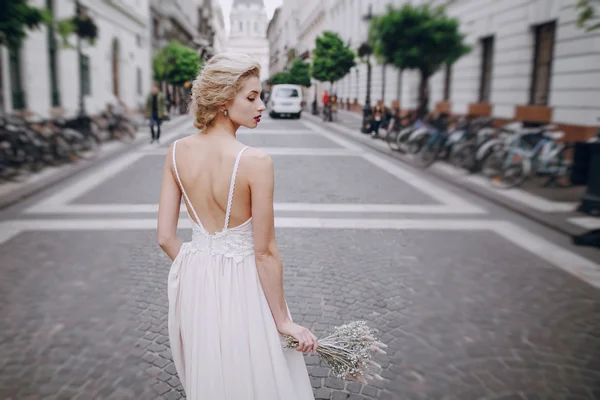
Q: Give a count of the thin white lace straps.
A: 2